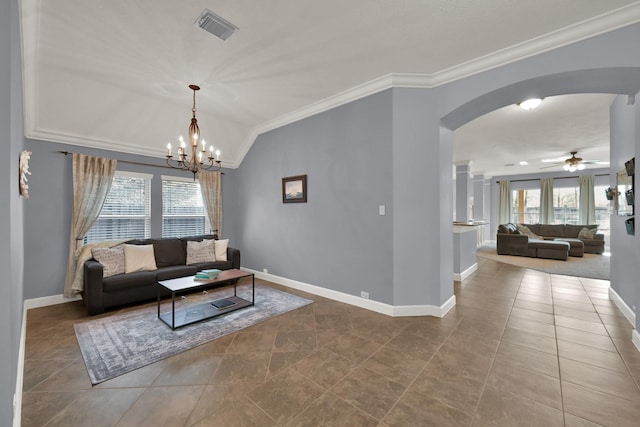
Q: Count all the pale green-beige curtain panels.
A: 3